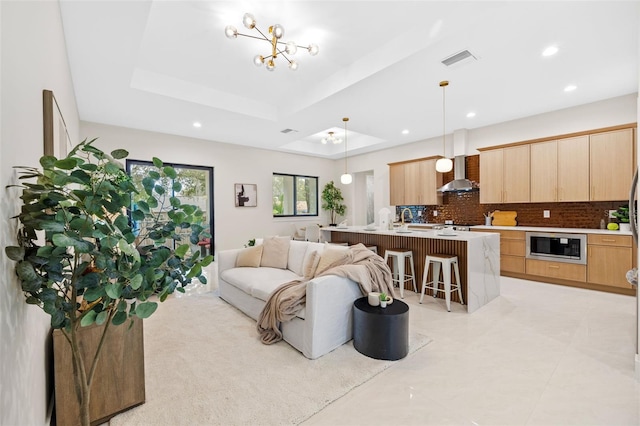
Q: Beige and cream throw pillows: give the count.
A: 4